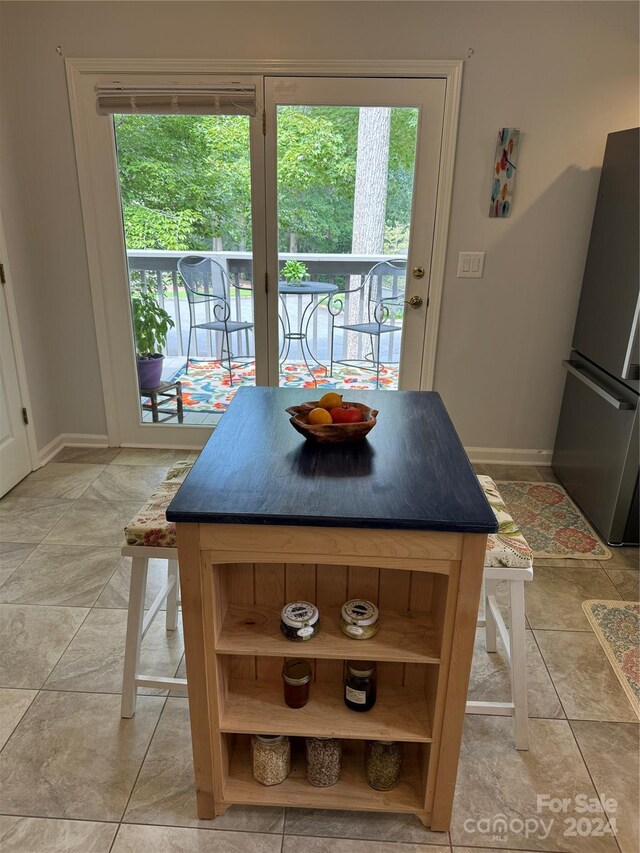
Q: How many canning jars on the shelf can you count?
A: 7